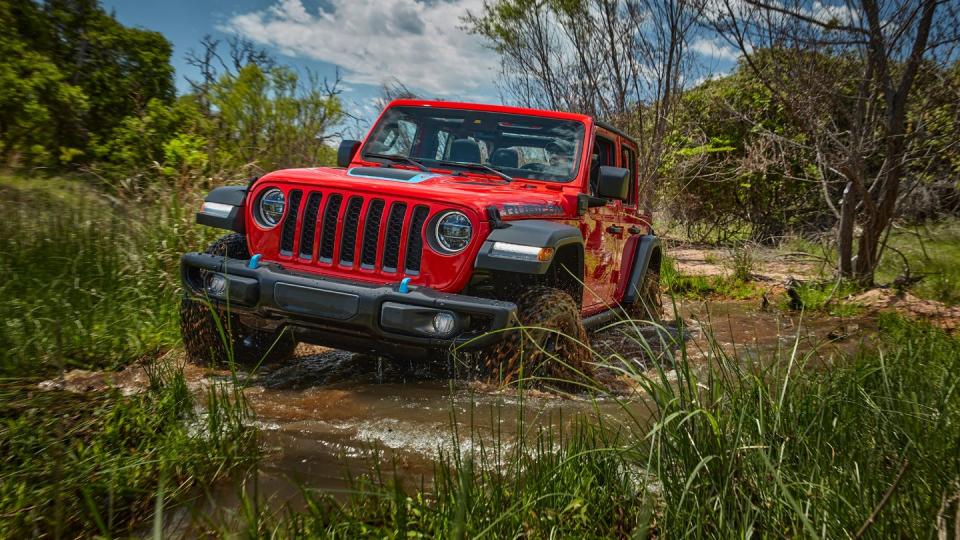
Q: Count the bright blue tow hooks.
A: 2